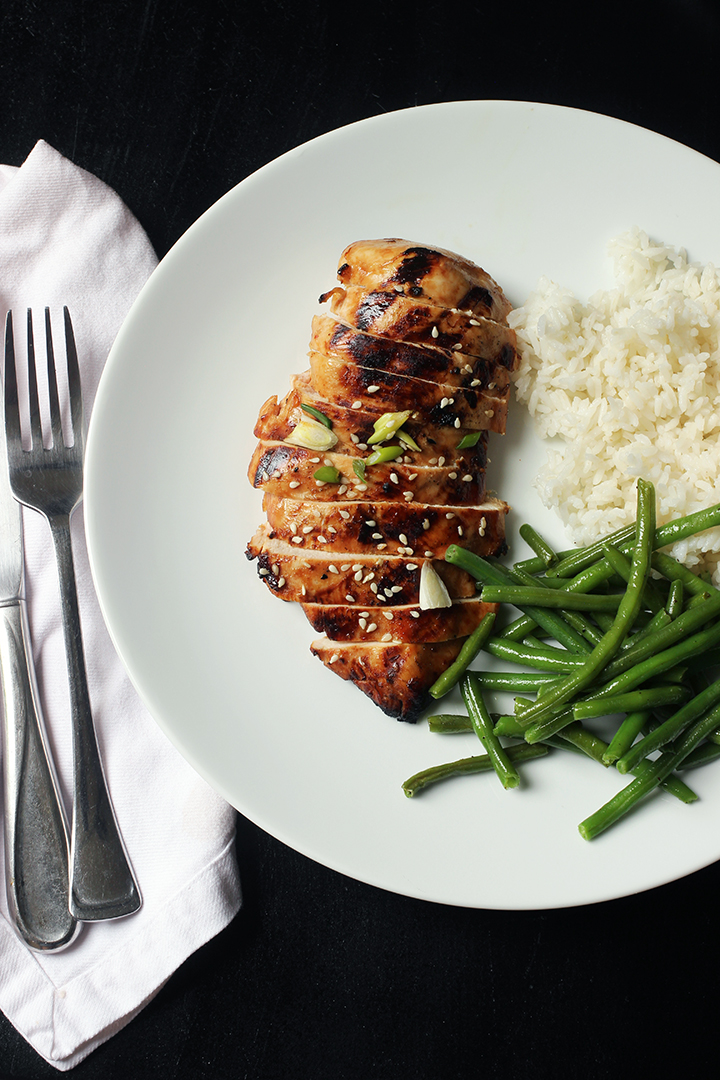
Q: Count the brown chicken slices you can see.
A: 10